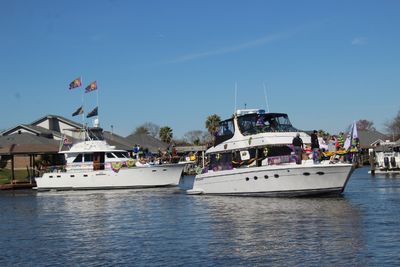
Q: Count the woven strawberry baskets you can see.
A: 0